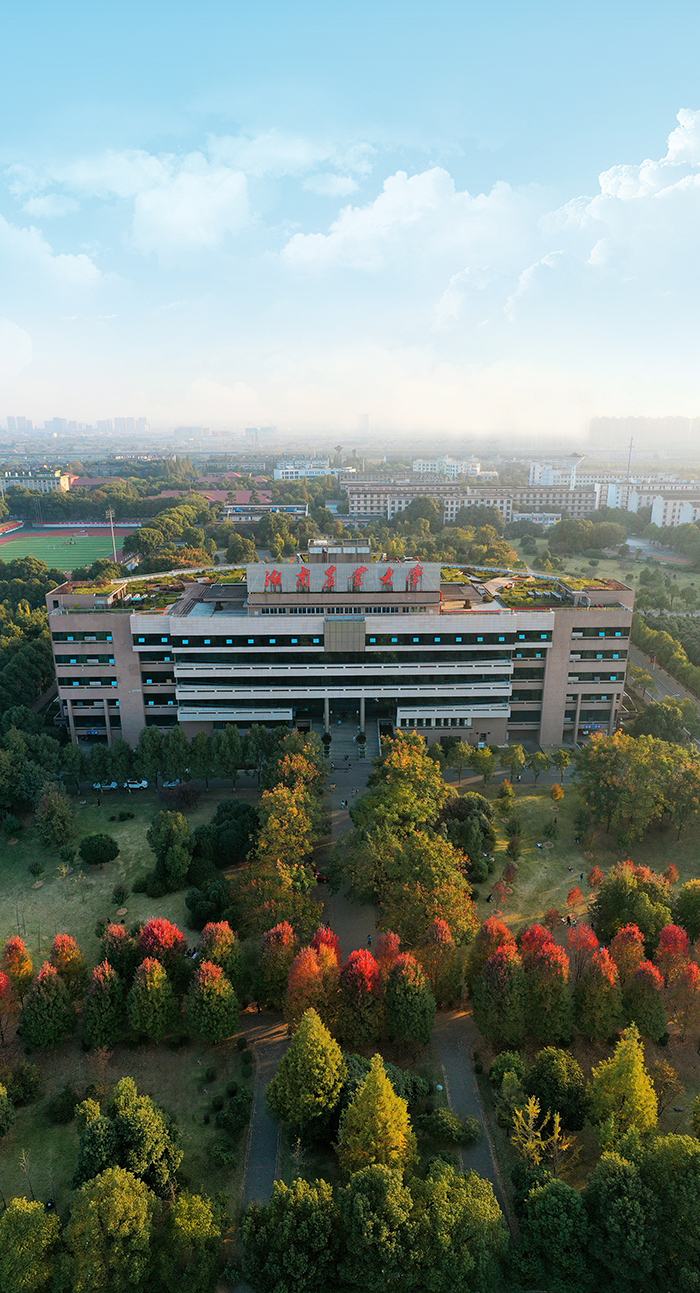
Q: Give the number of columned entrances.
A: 3